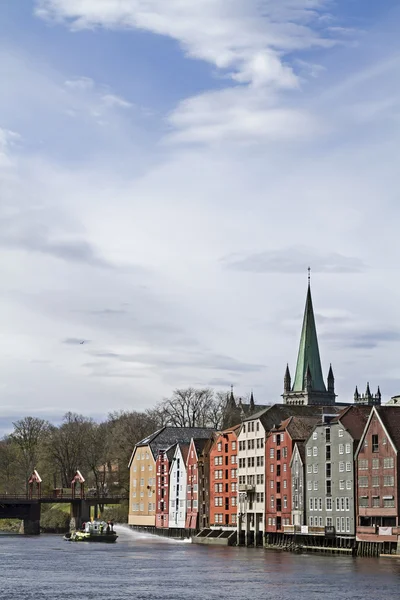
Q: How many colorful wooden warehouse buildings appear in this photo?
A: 11